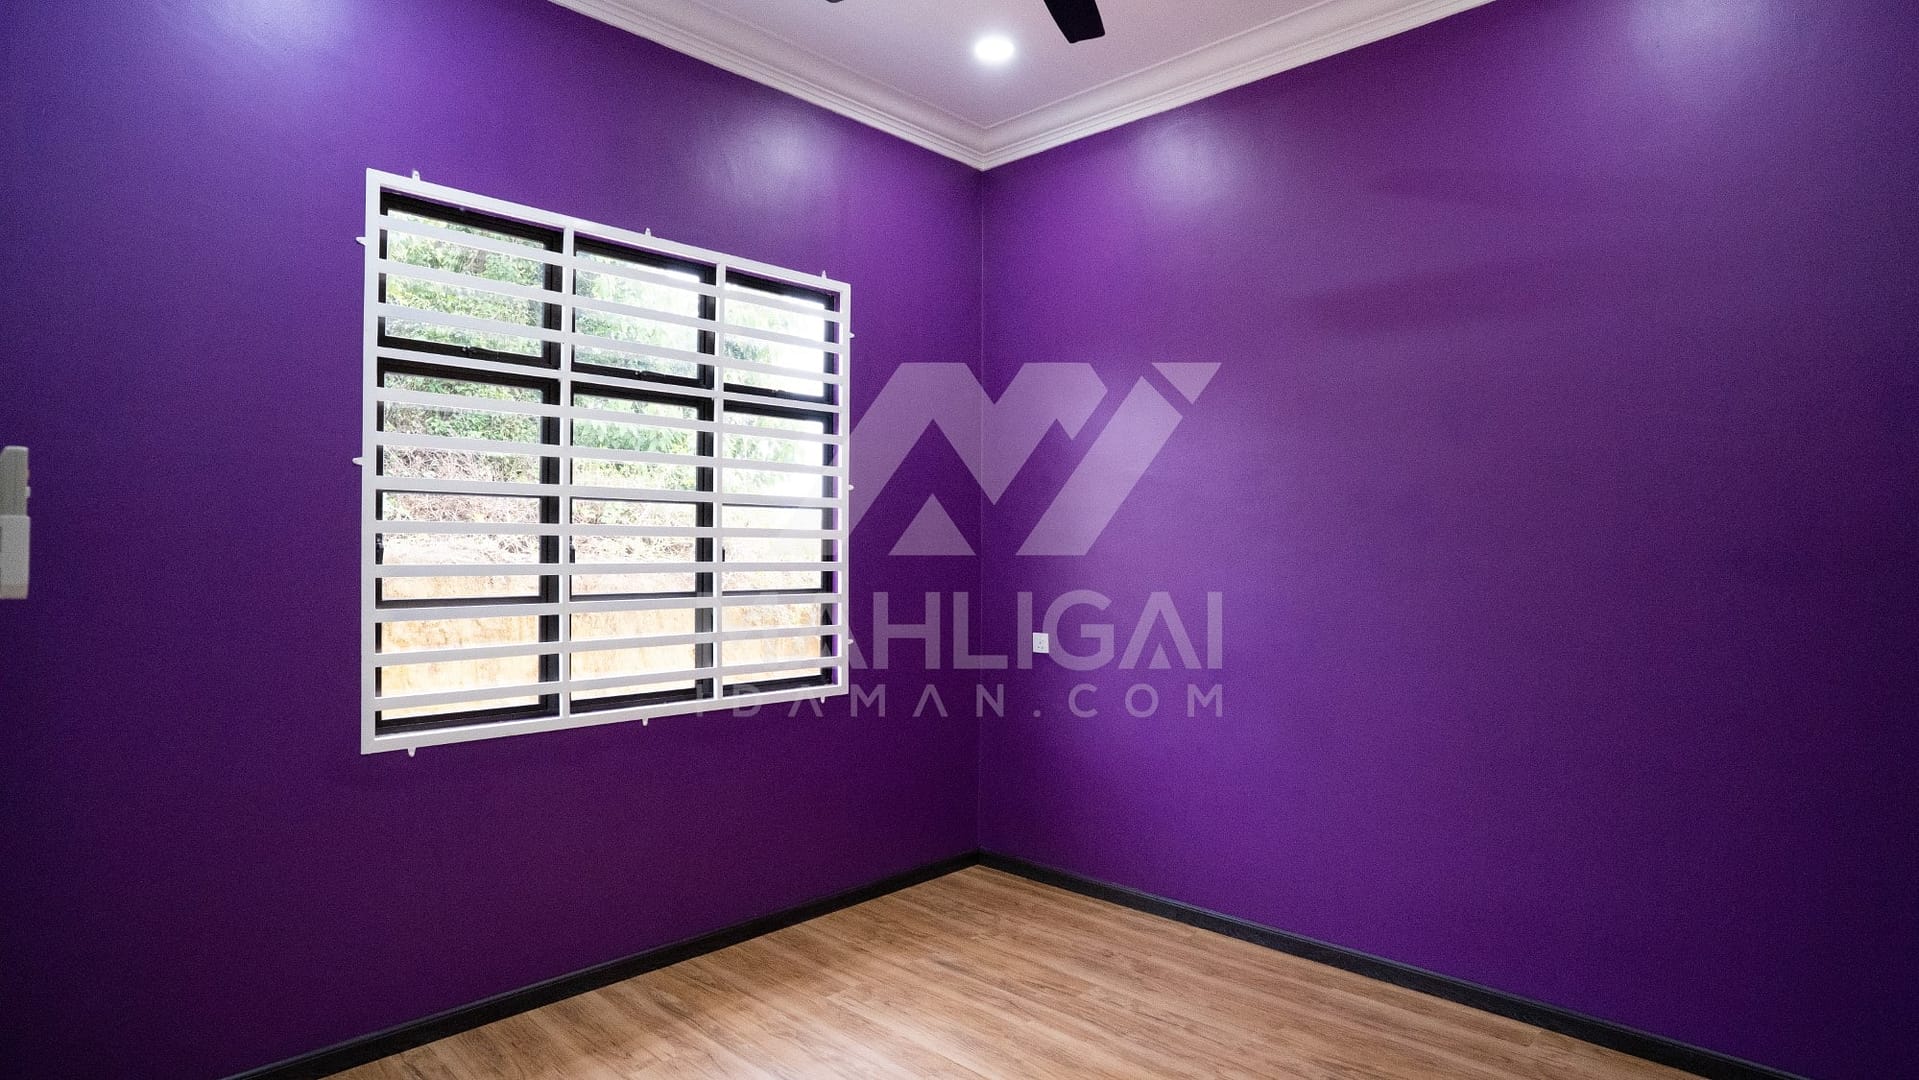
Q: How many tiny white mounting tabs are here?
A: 11